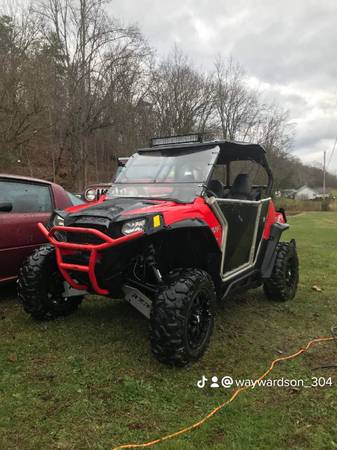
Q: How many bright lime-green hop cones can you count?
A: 0